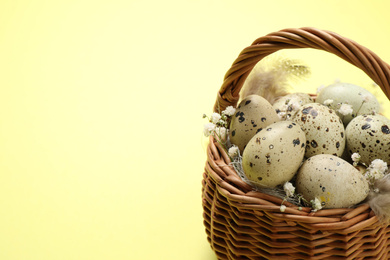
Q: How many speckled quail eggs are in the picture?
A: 7